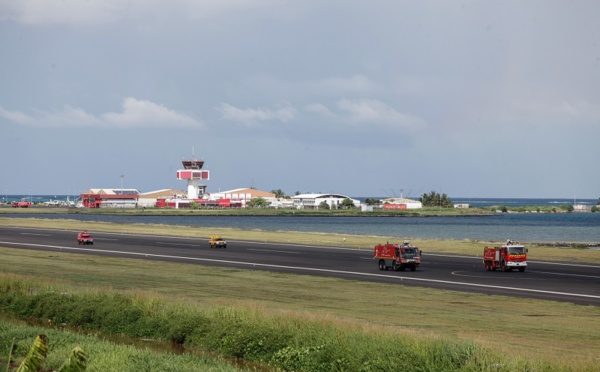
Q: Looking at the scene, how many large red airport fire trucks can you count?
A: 2